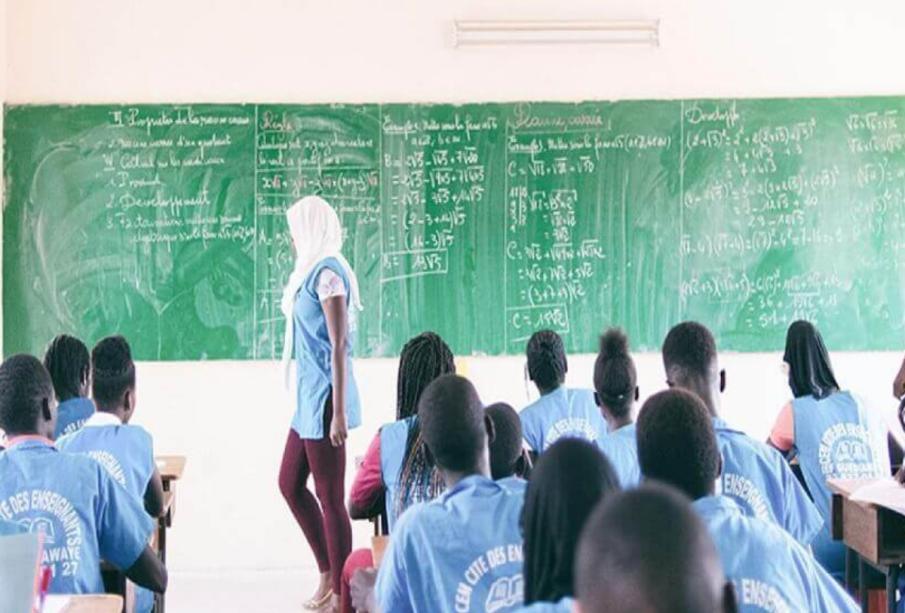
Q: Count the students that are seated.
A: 13